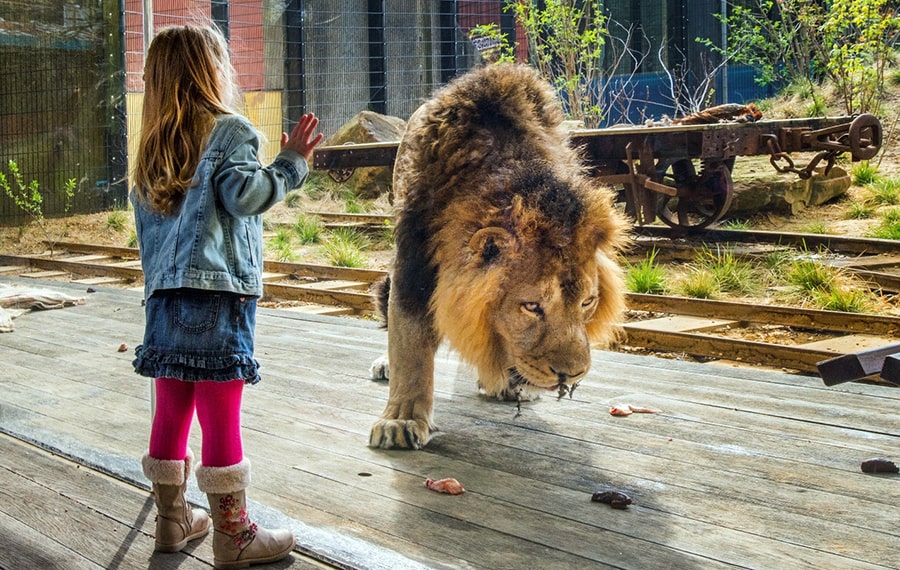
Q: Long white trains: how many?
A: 0